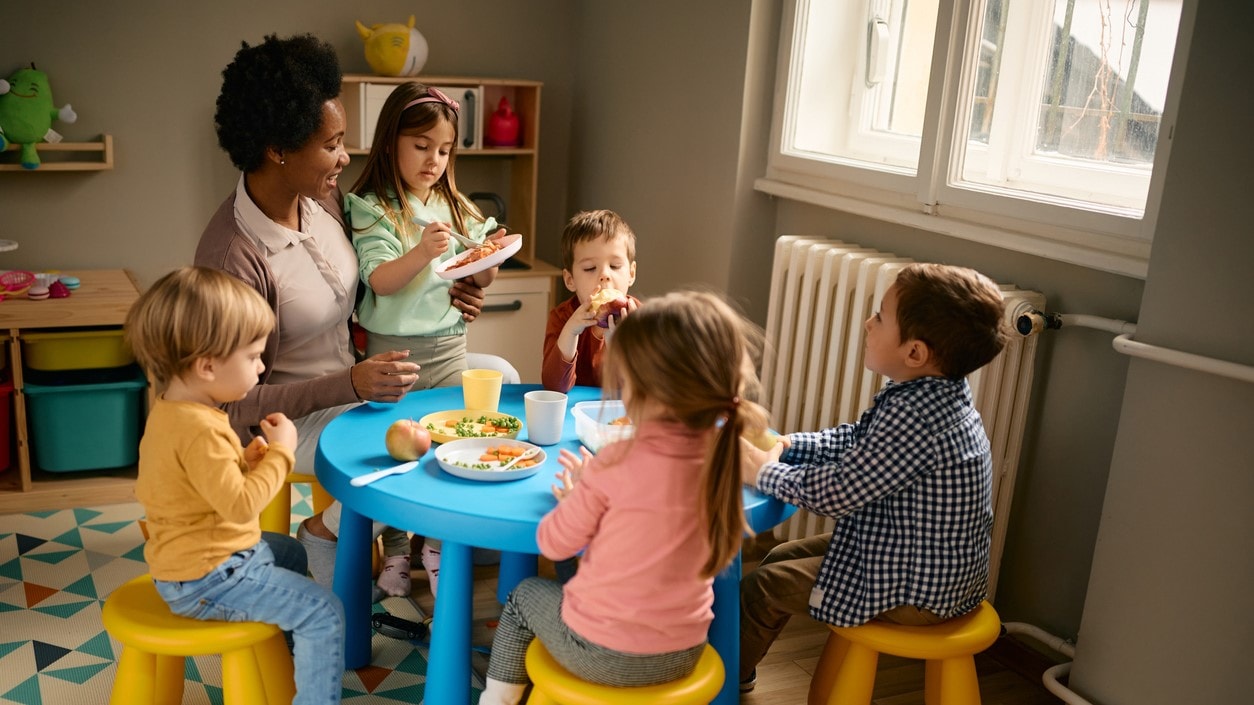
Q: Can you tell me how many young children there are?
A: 5